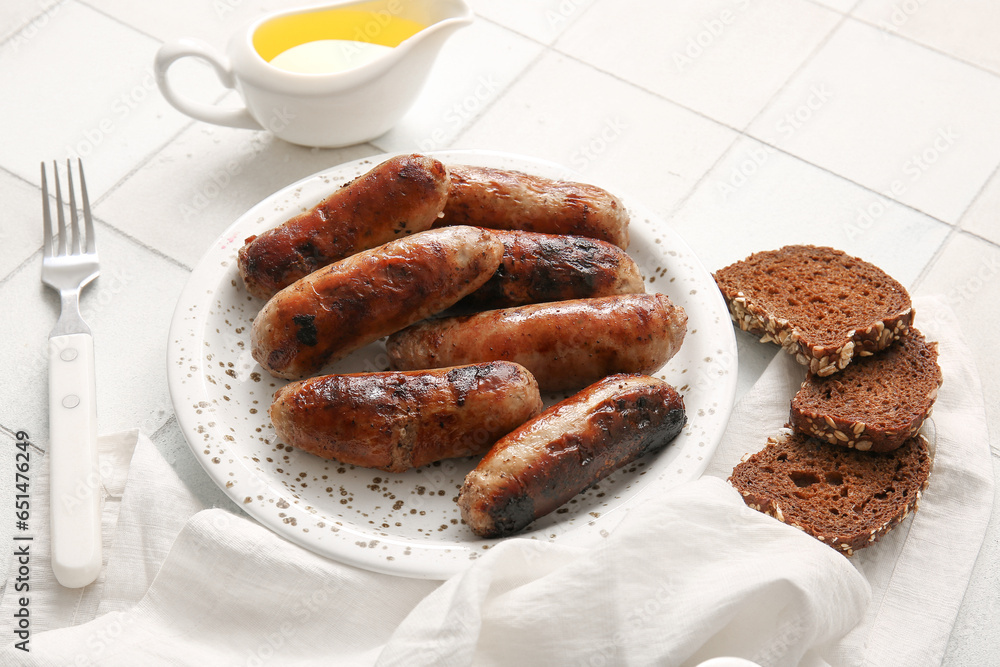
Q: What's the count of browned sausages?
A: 7